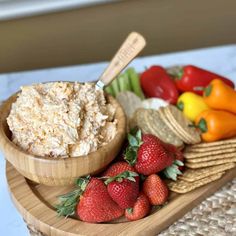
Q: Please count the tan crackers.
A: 7